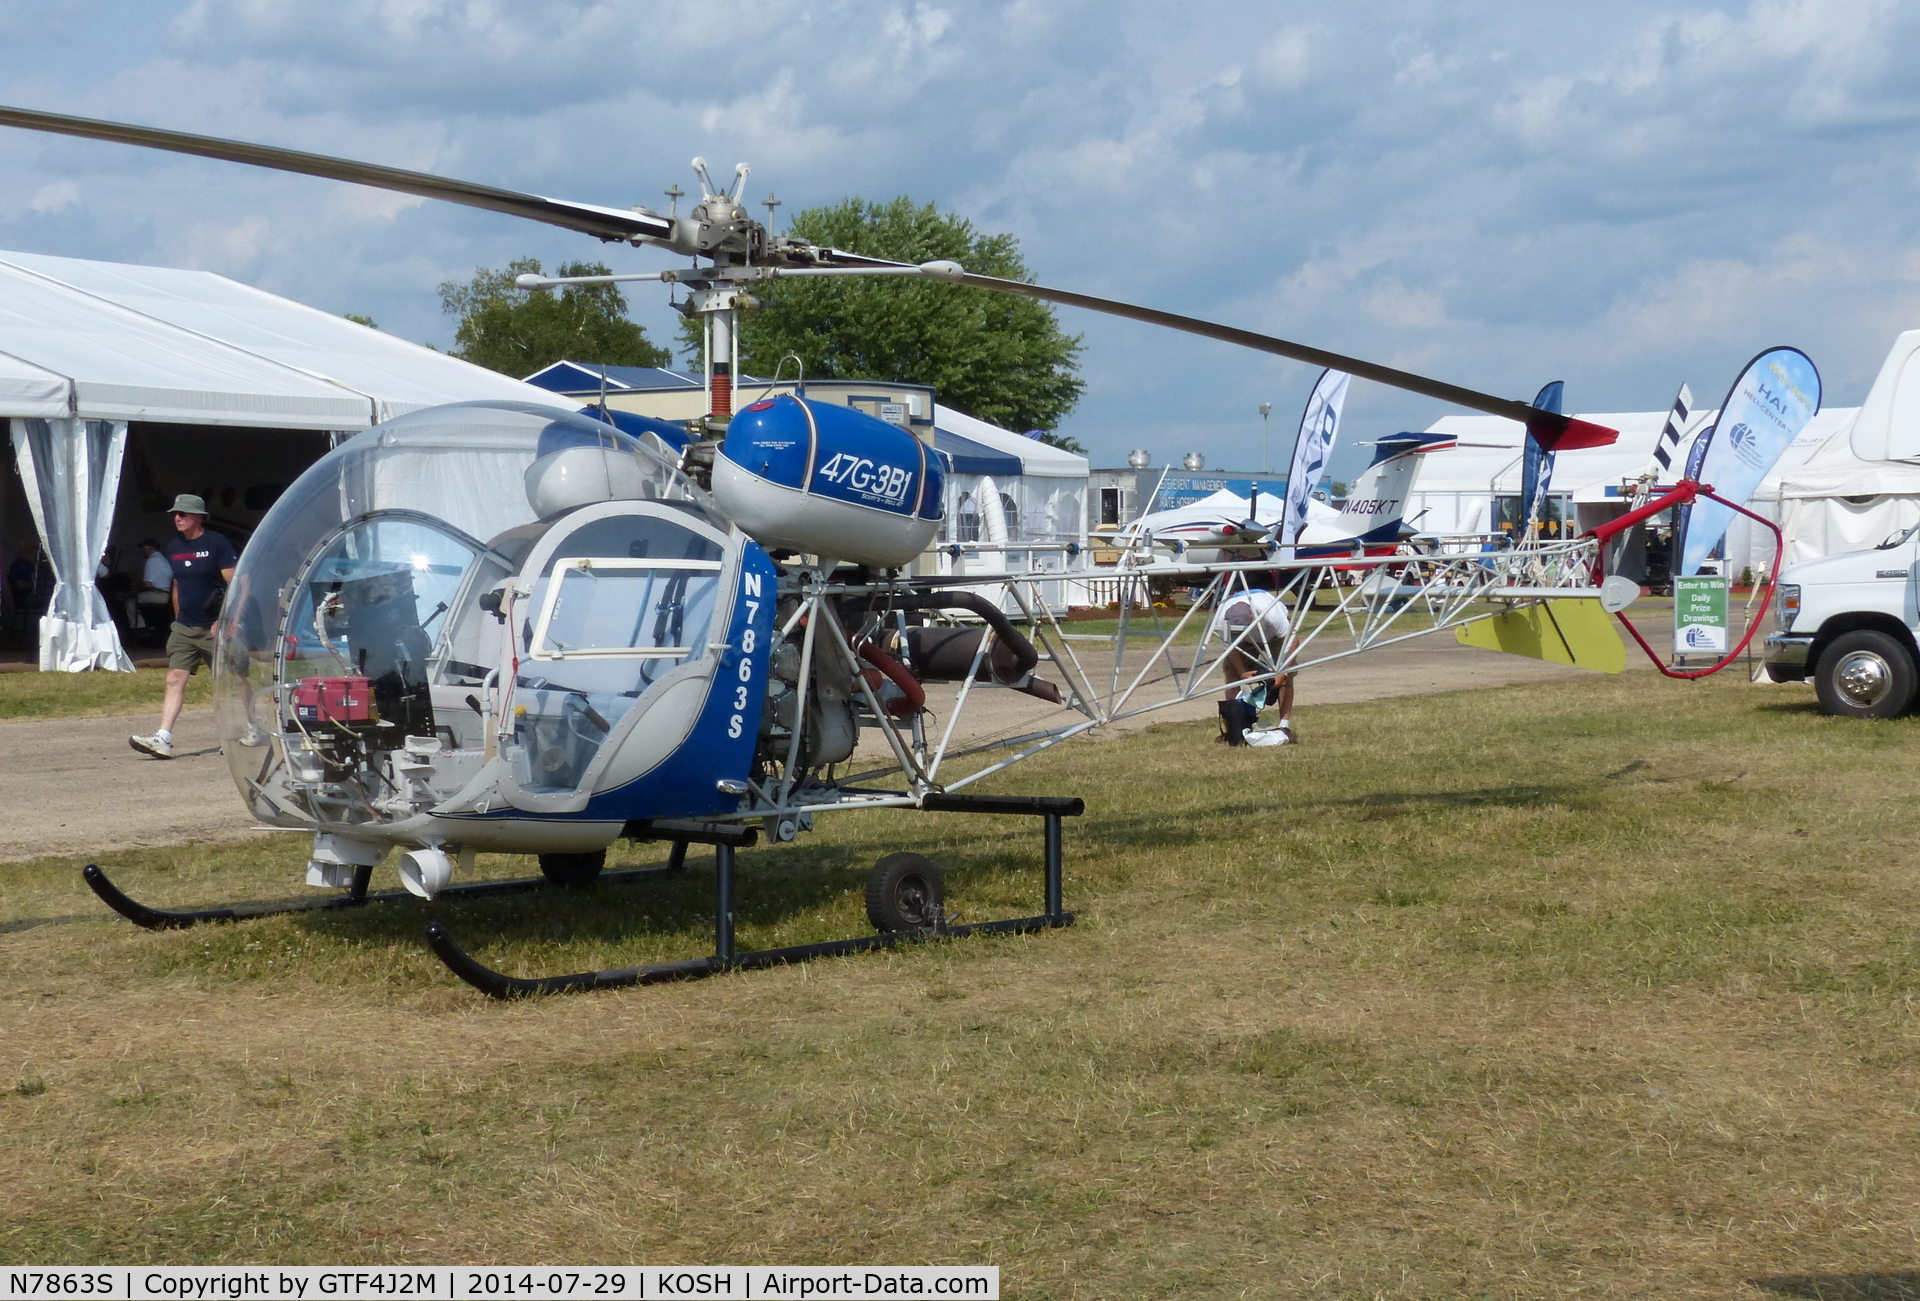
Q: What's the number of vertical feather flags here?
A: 4